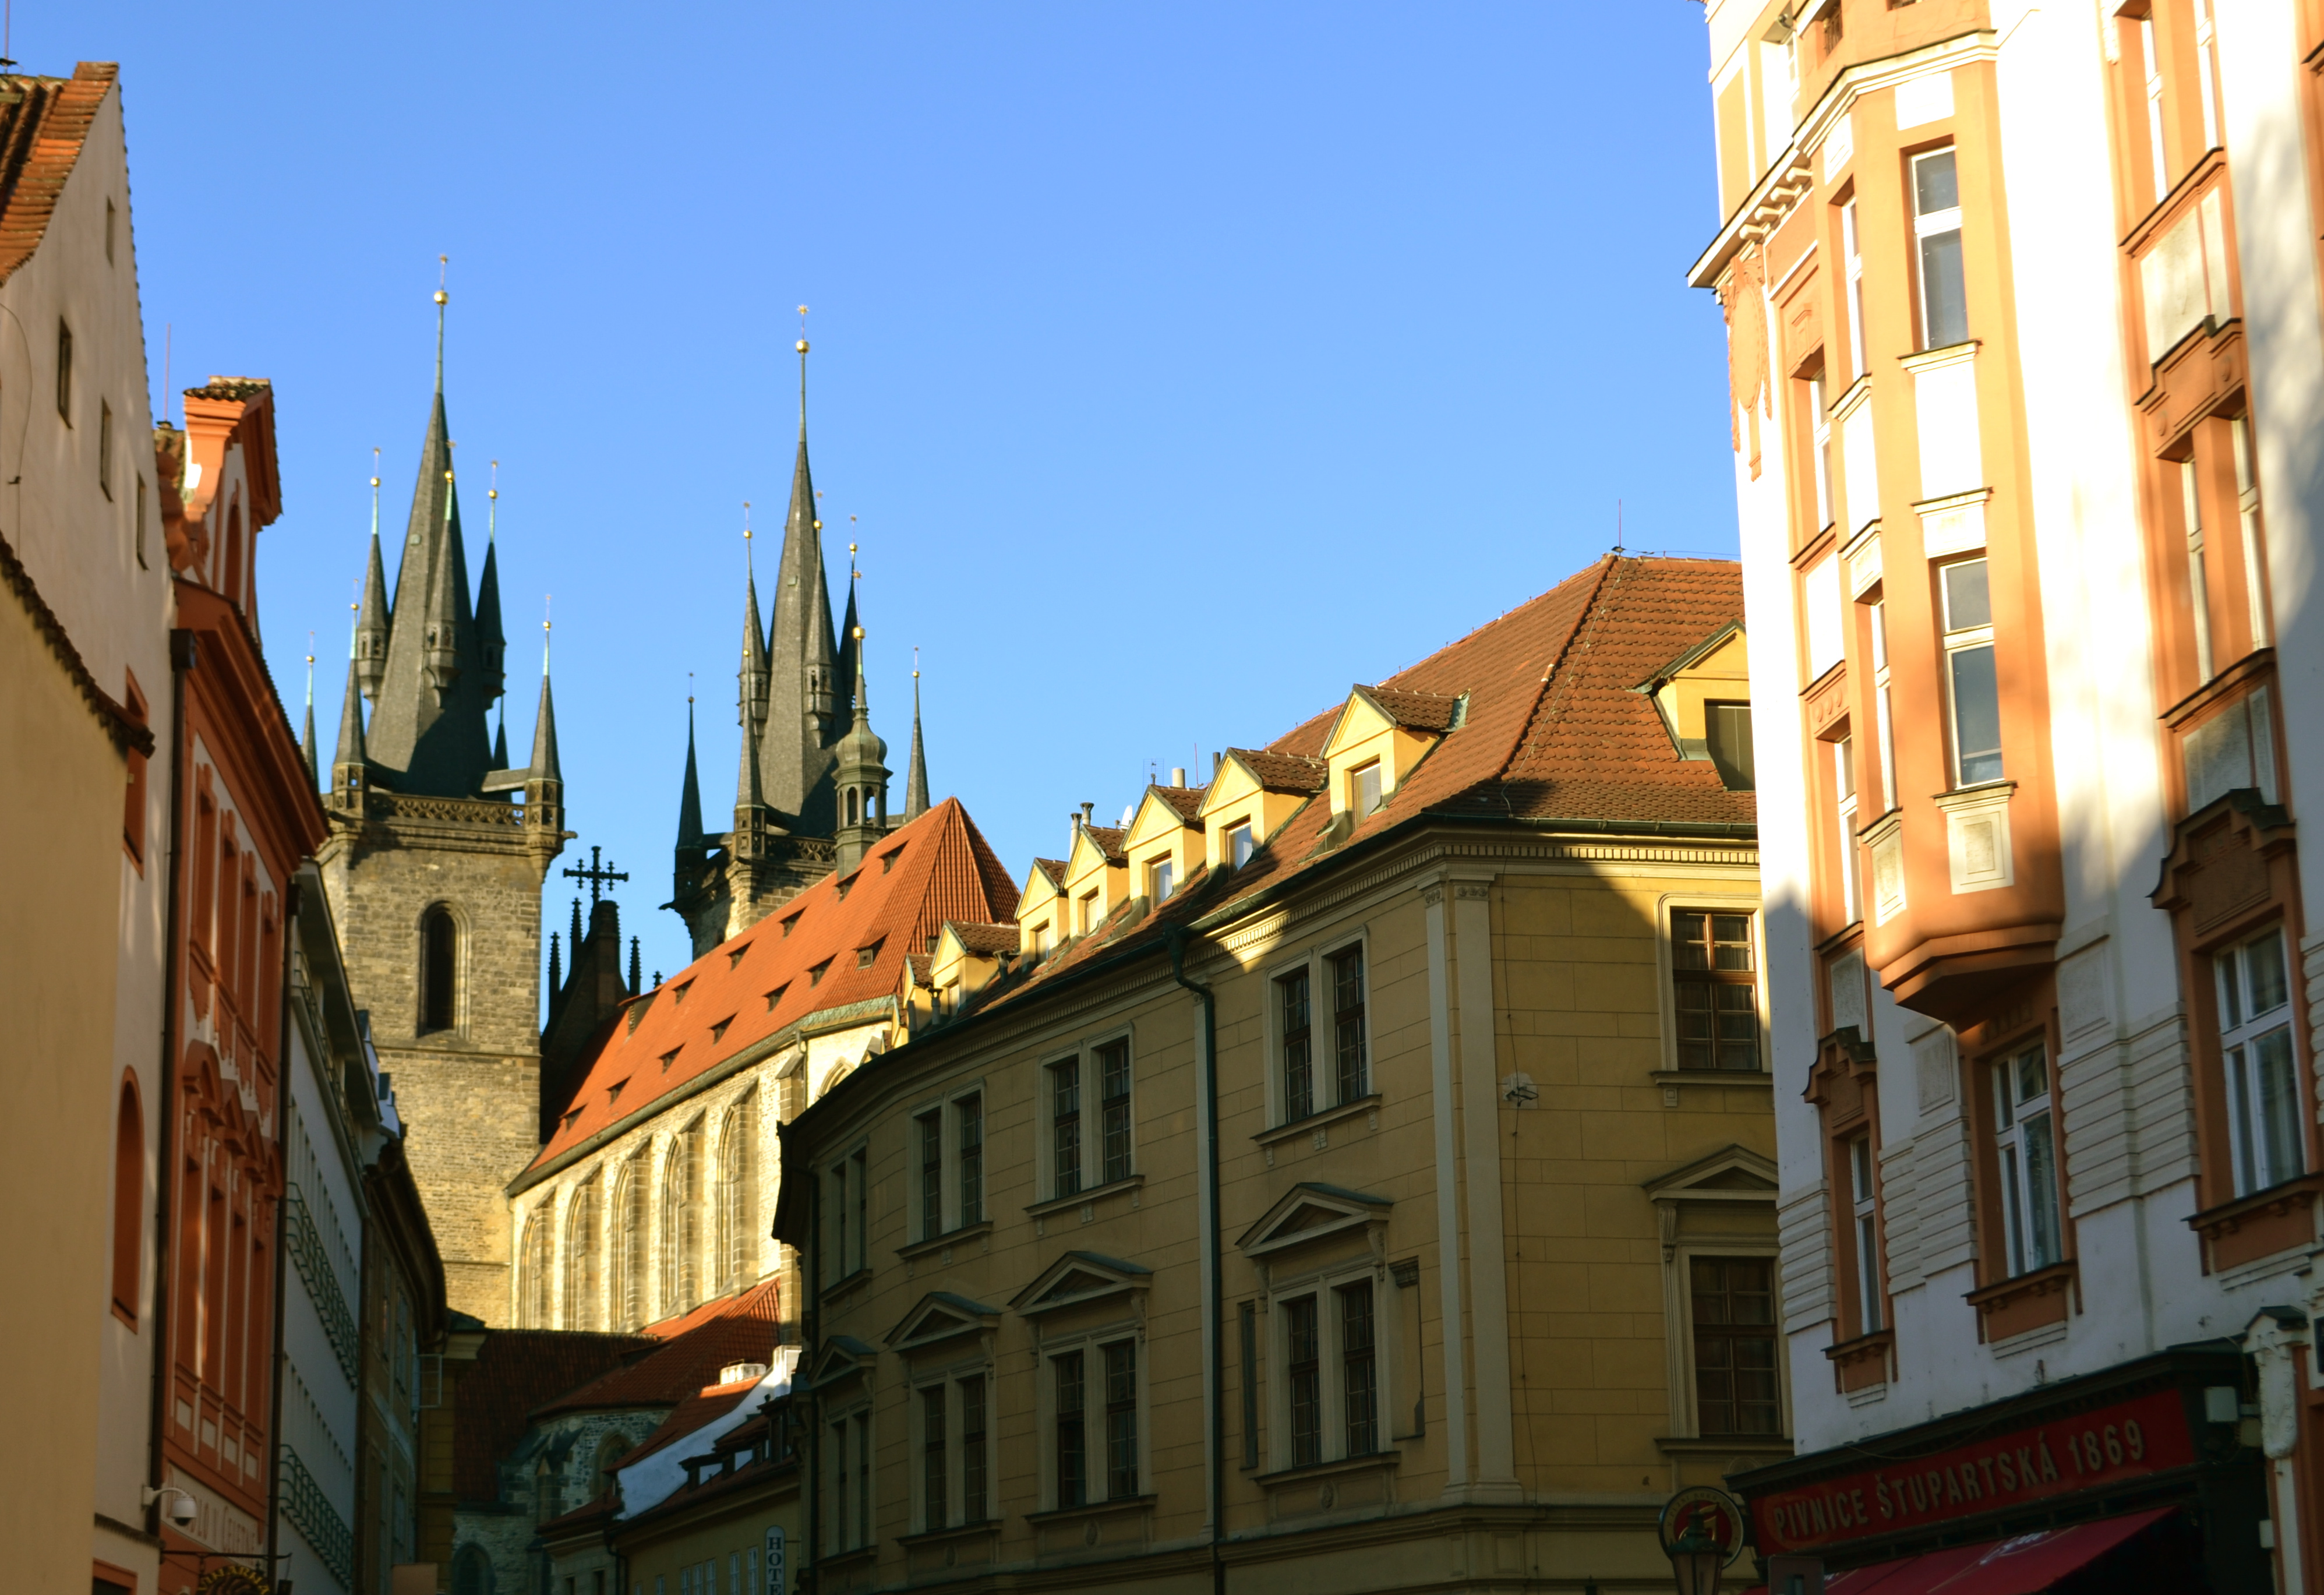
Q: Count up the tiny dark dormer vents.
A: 13